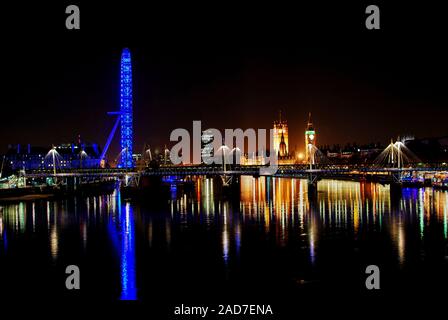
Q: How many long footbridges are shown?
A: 1